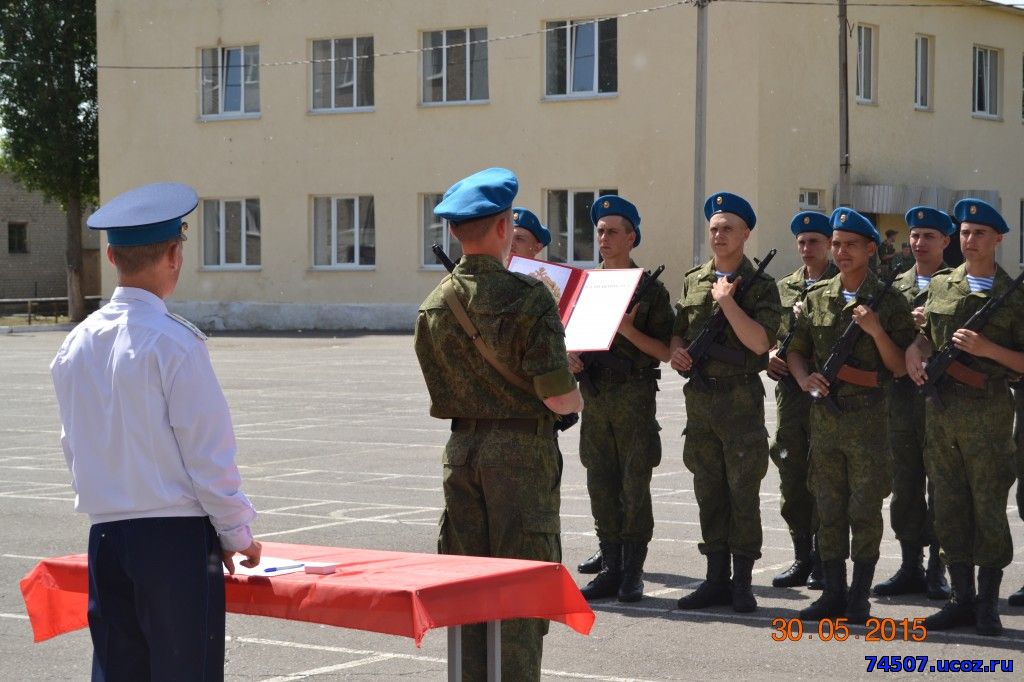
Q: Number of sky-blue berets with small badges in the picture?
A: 7